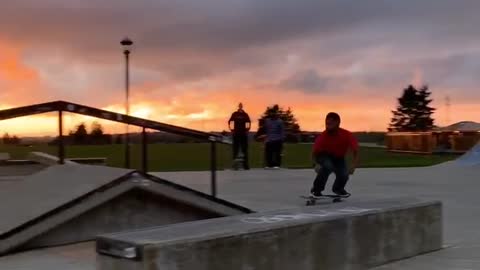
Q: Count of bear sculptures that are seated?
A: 0